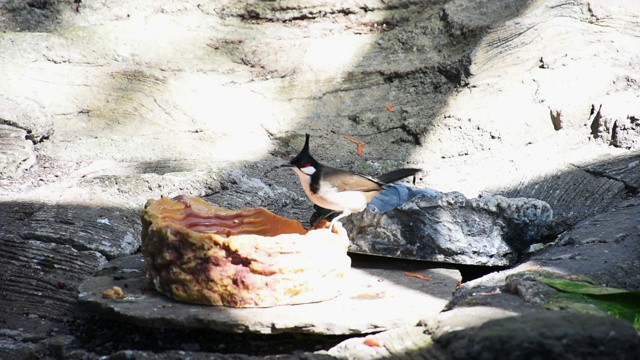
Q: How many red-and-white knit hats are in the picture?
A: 0